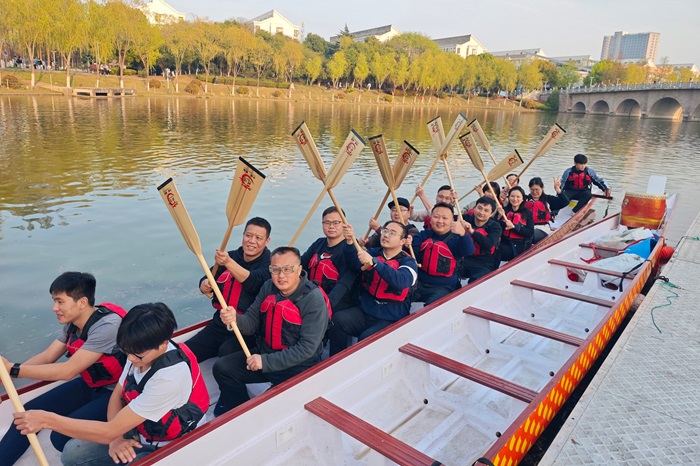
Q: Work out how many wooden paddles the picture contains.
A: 13